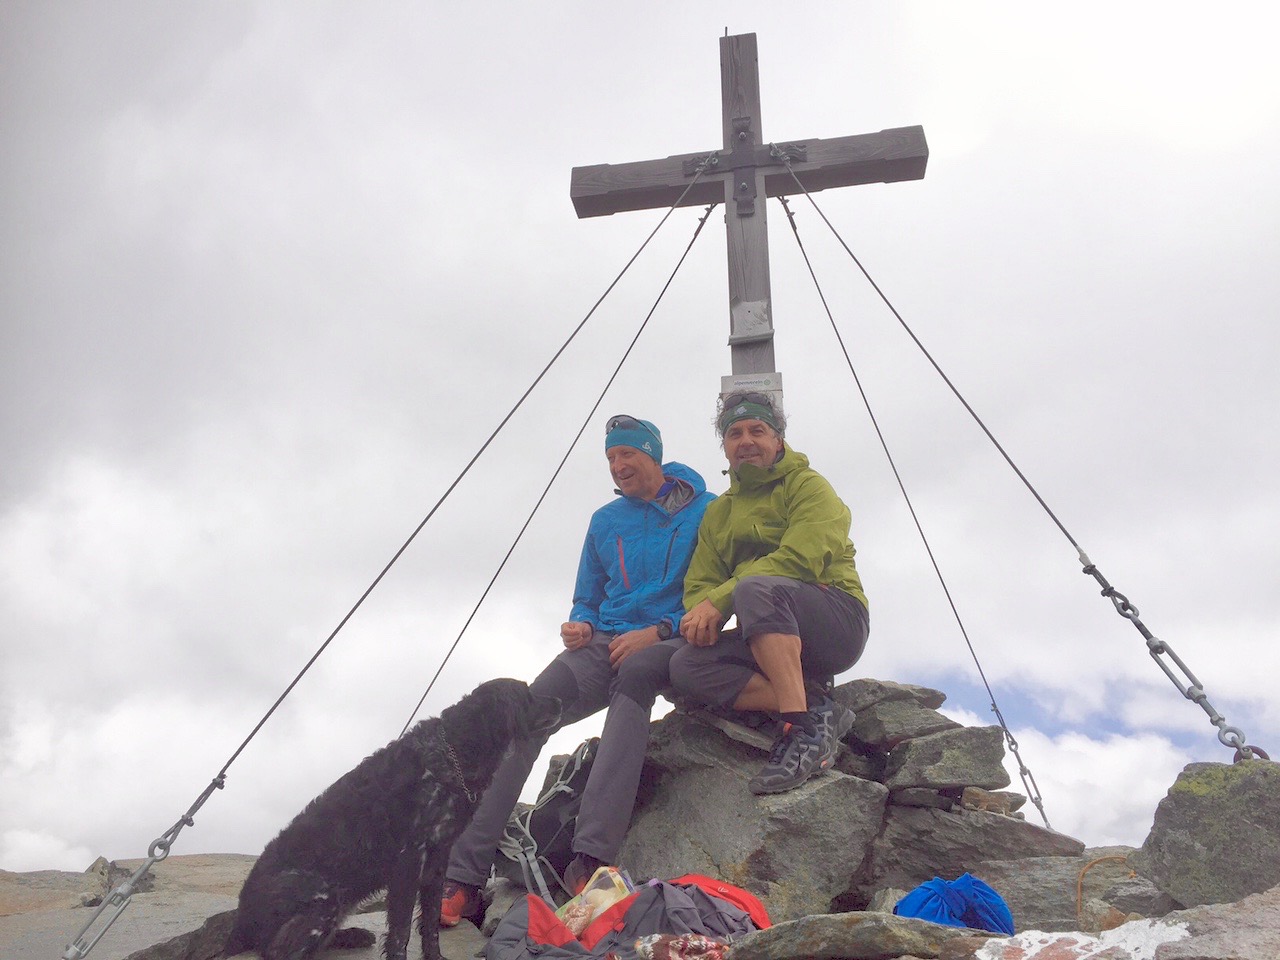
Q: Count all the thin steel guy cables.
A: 4